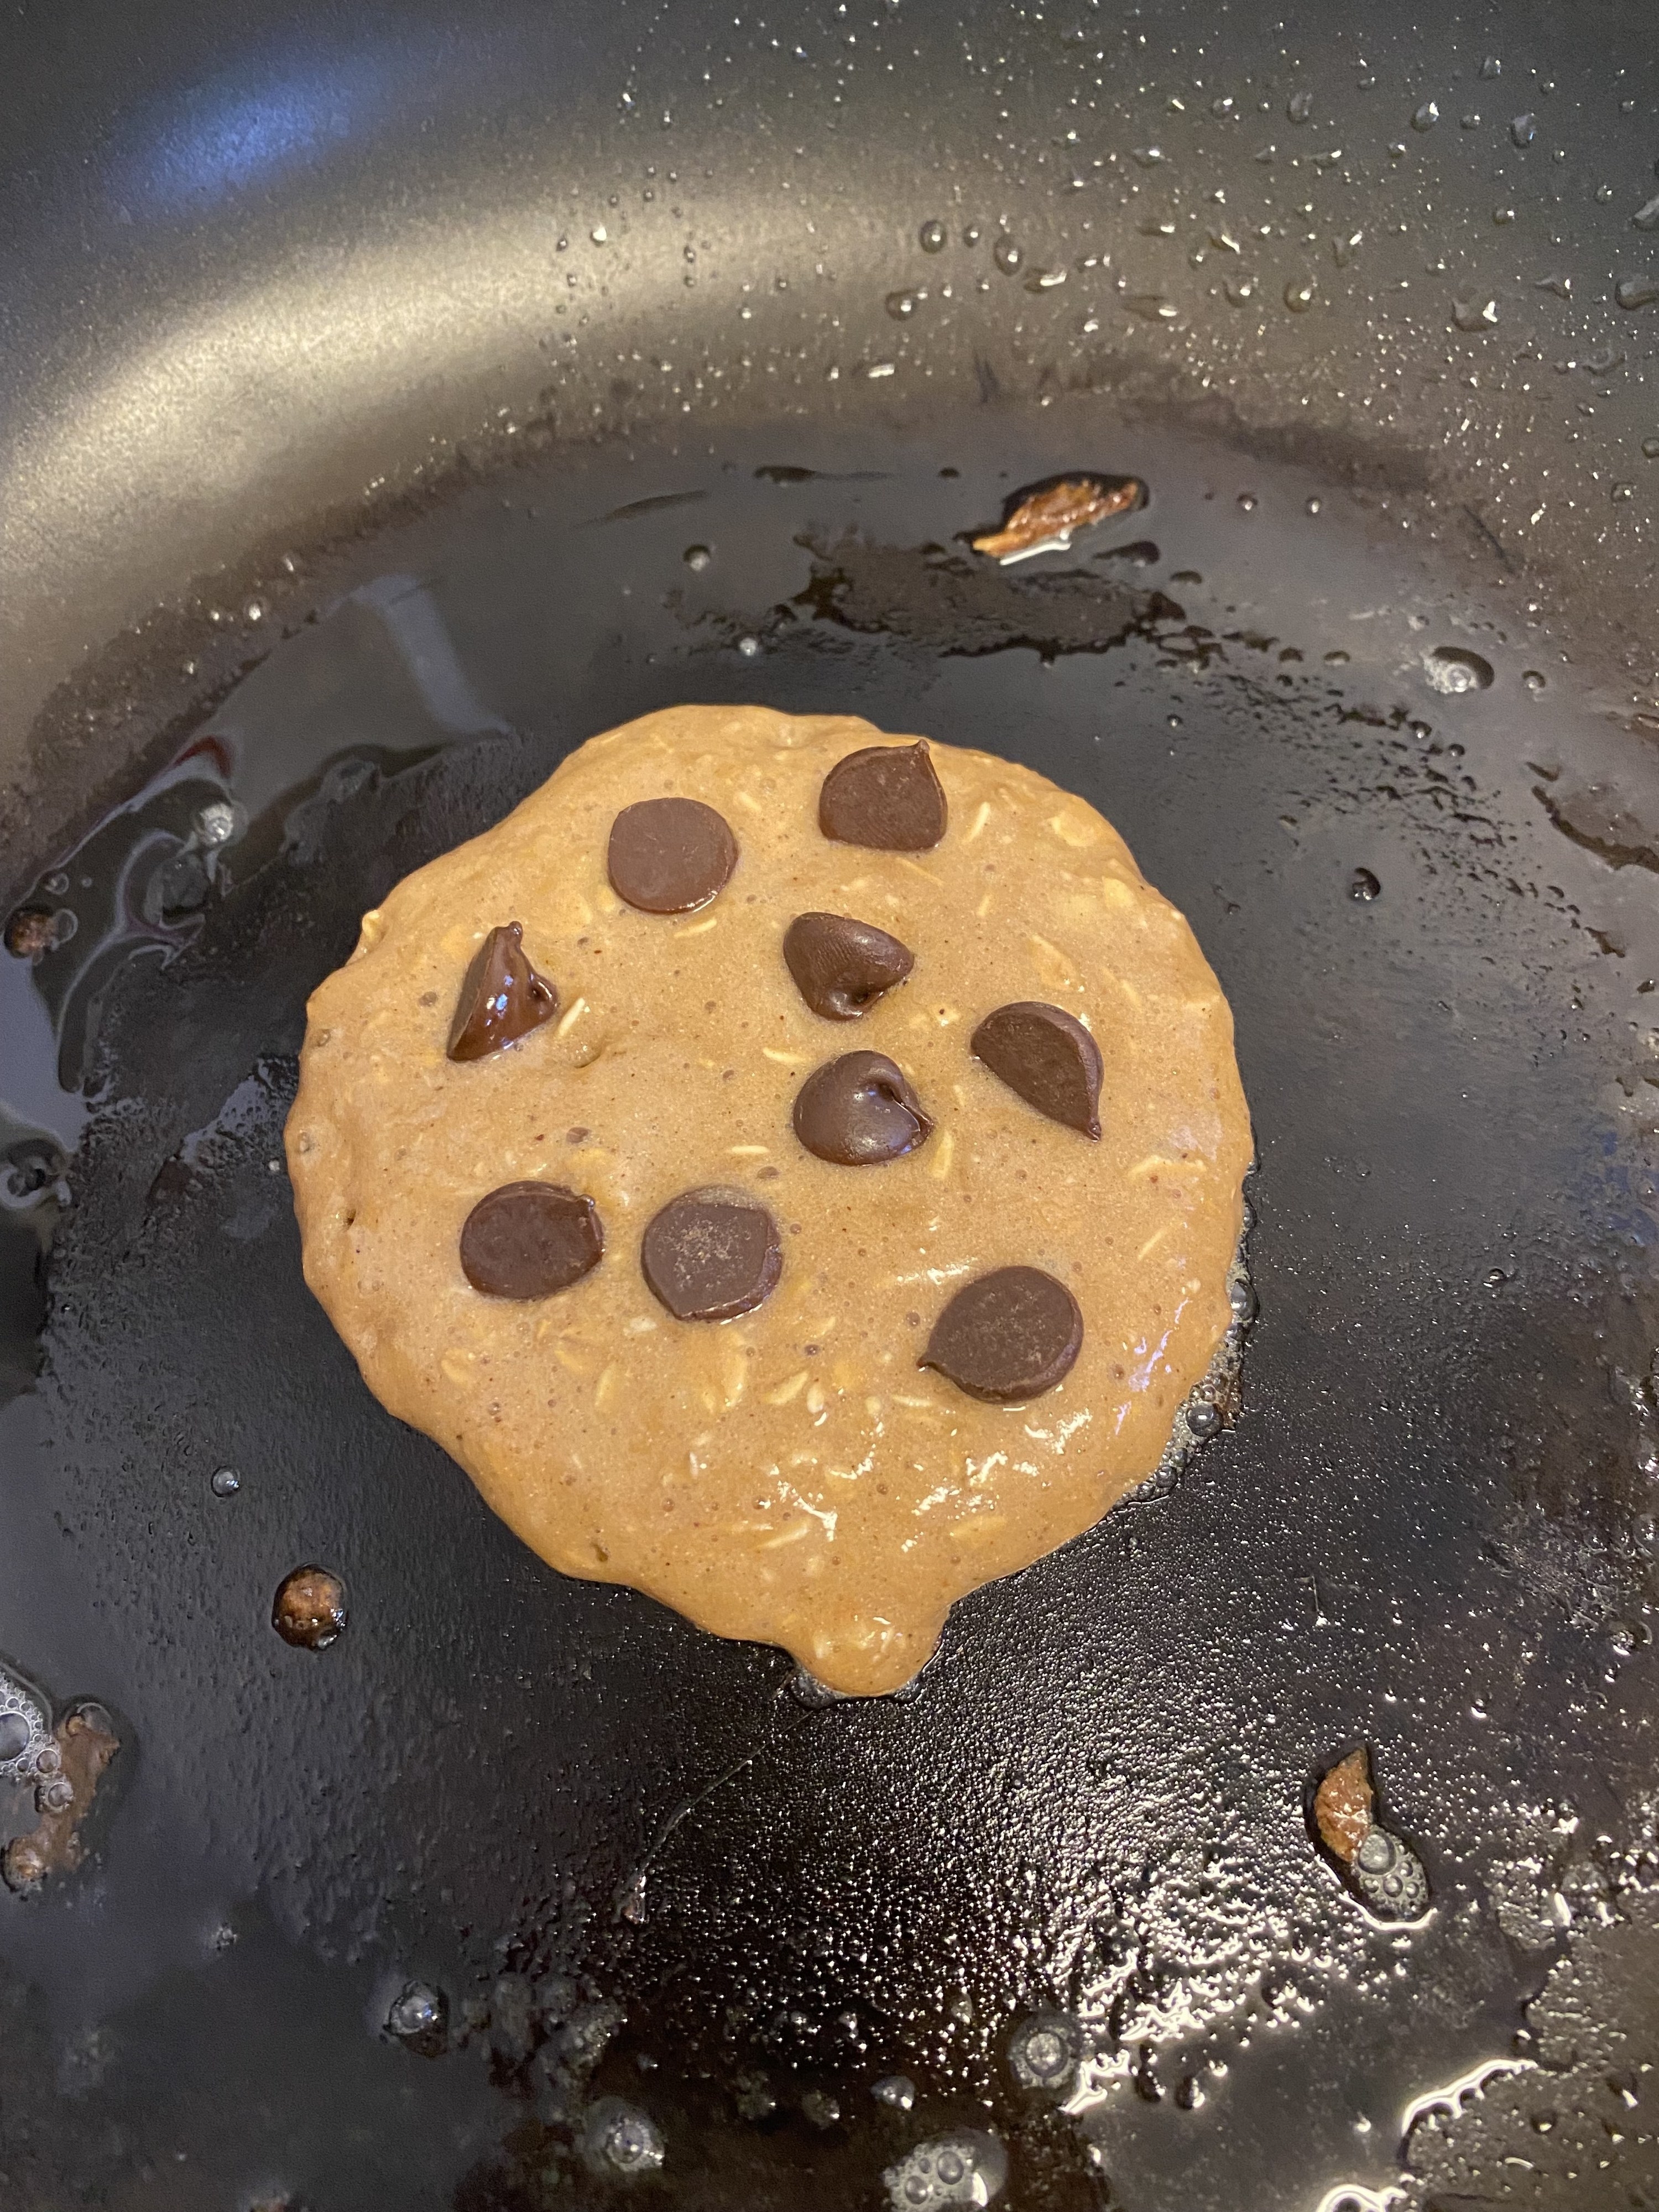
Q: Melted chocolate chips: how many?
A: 1